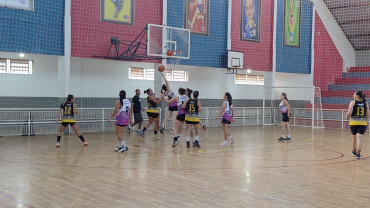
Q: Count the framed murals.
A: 5